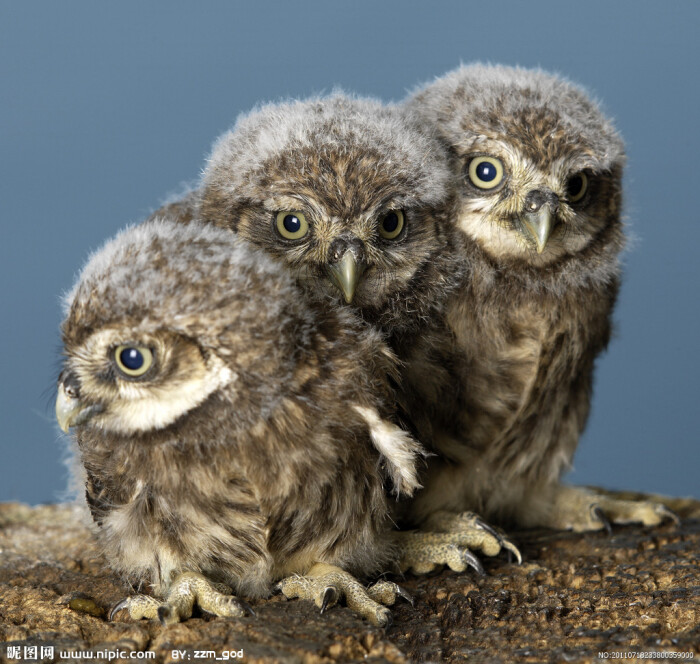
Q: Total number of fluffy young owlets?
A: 3